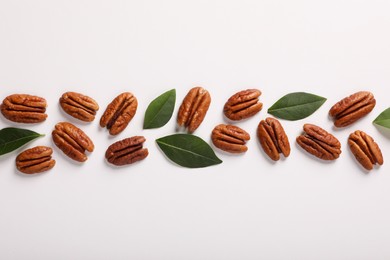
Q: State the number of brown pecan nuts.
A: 13